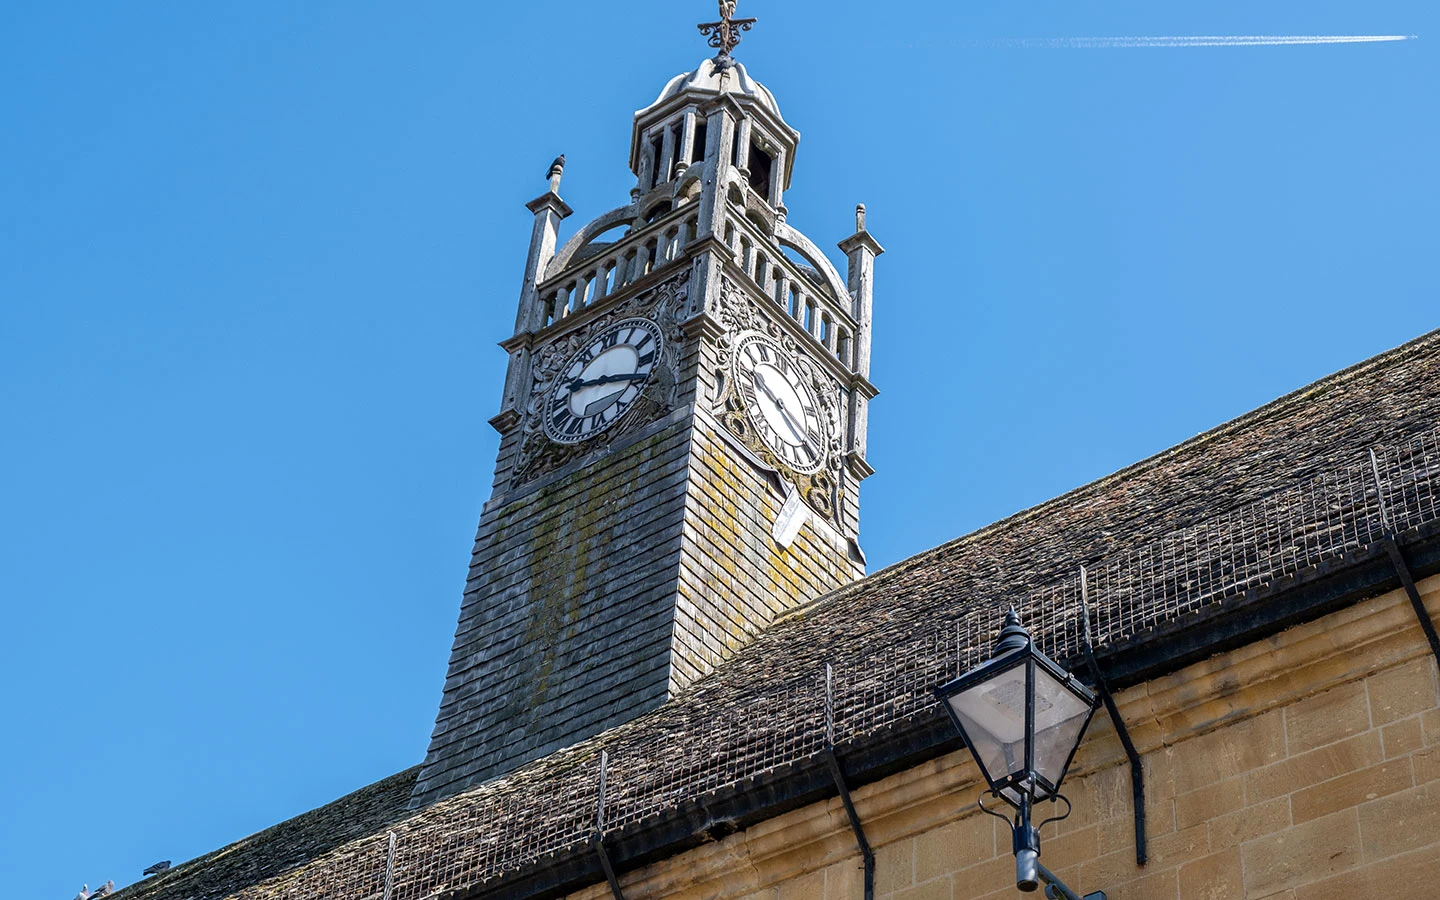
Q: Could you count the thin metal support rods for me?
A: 5